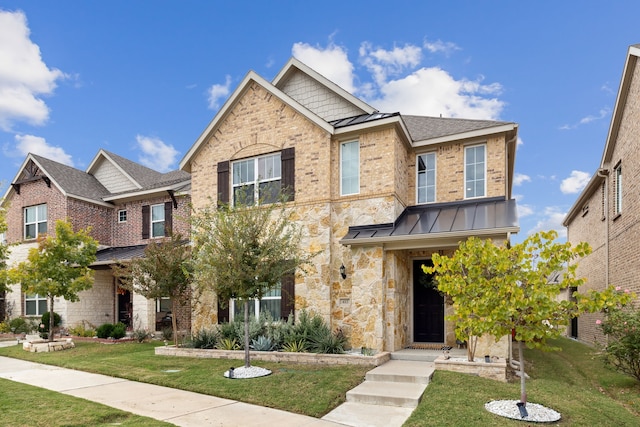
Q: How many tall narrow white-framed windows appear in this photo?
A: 3